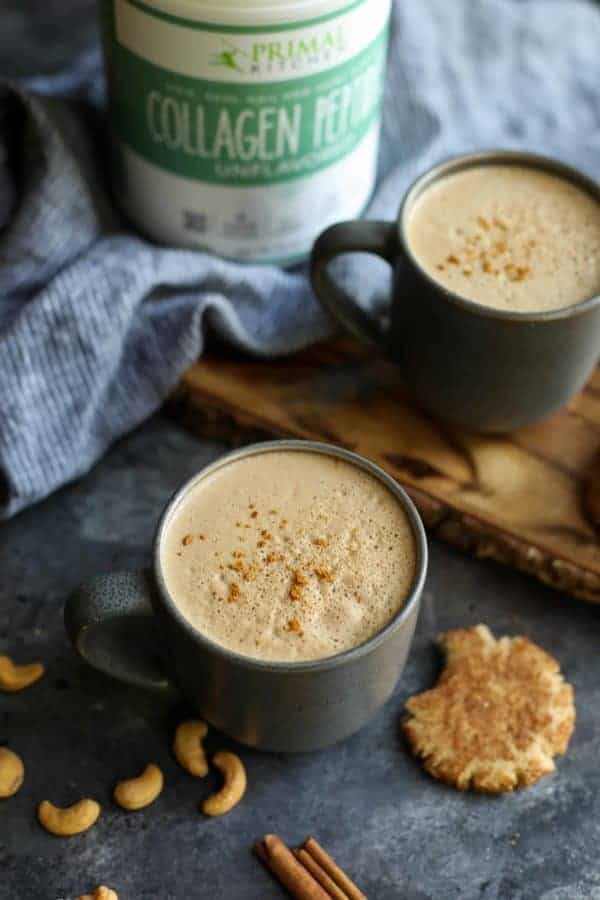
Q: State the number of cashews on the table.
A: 7